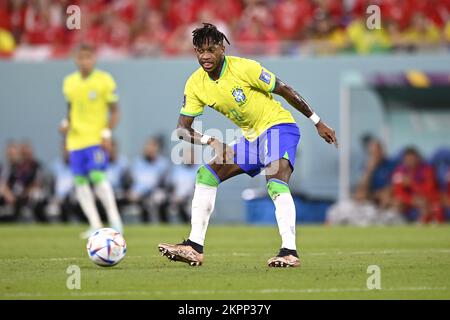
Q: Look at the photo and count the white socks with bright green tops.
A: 4